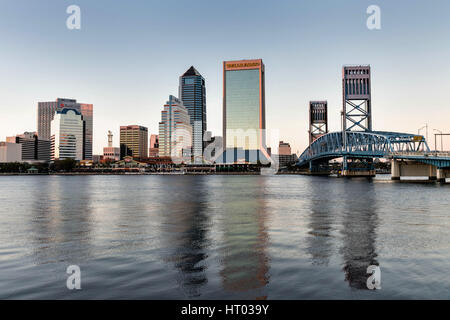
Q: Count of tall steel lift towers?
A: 2